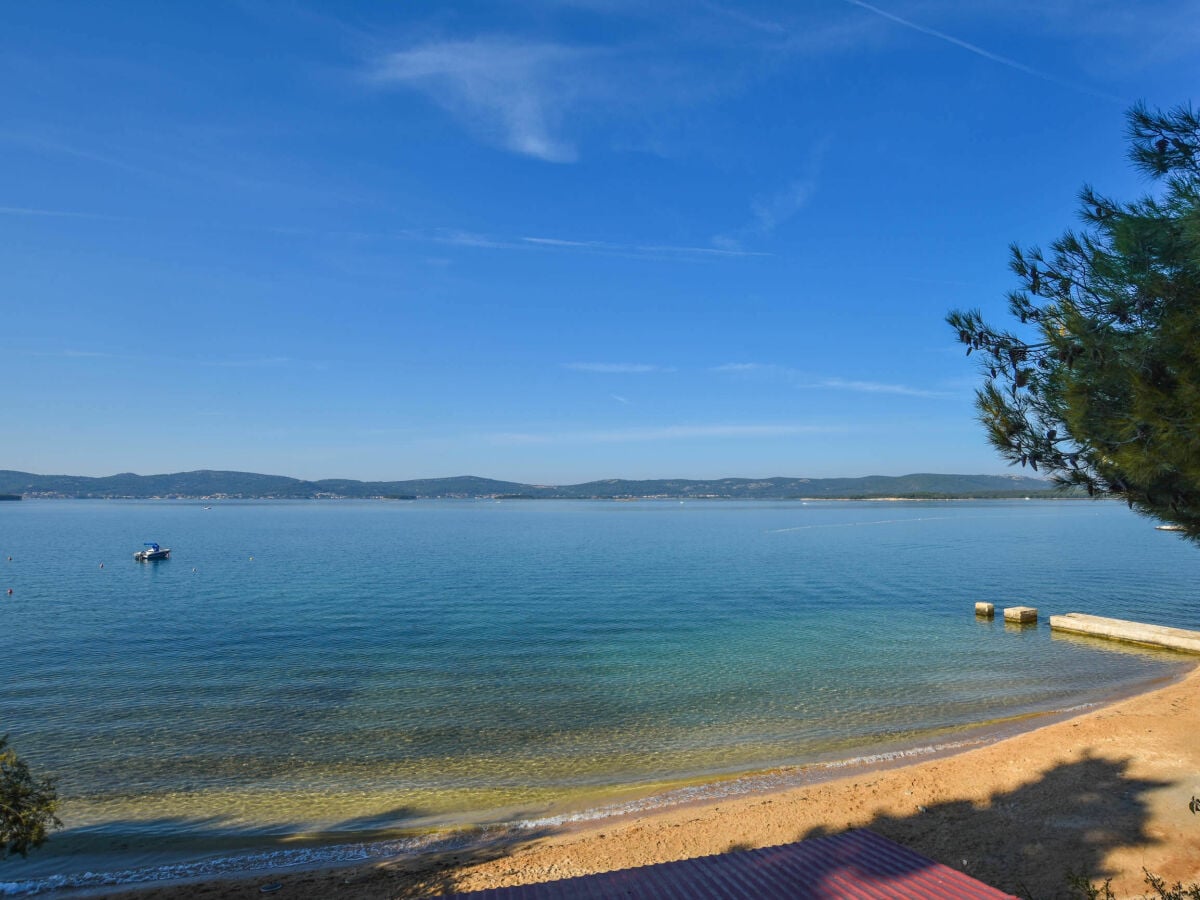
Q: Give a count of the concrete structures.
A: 3